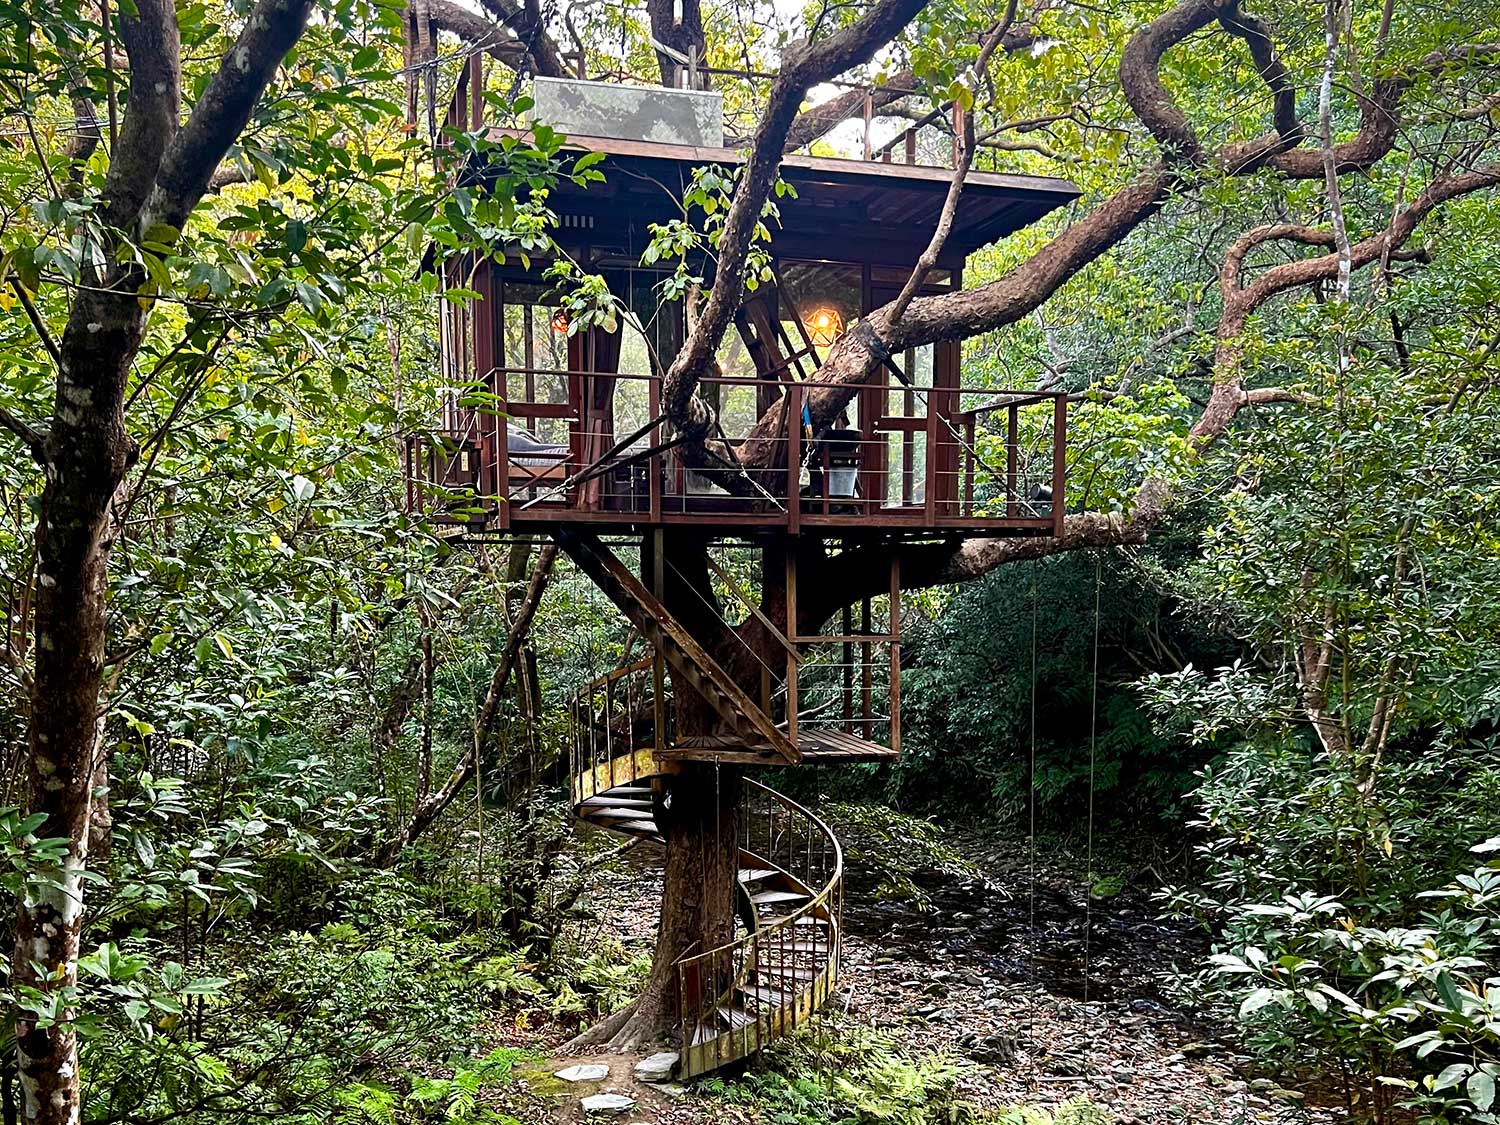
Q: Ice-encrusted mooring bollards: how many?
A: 0